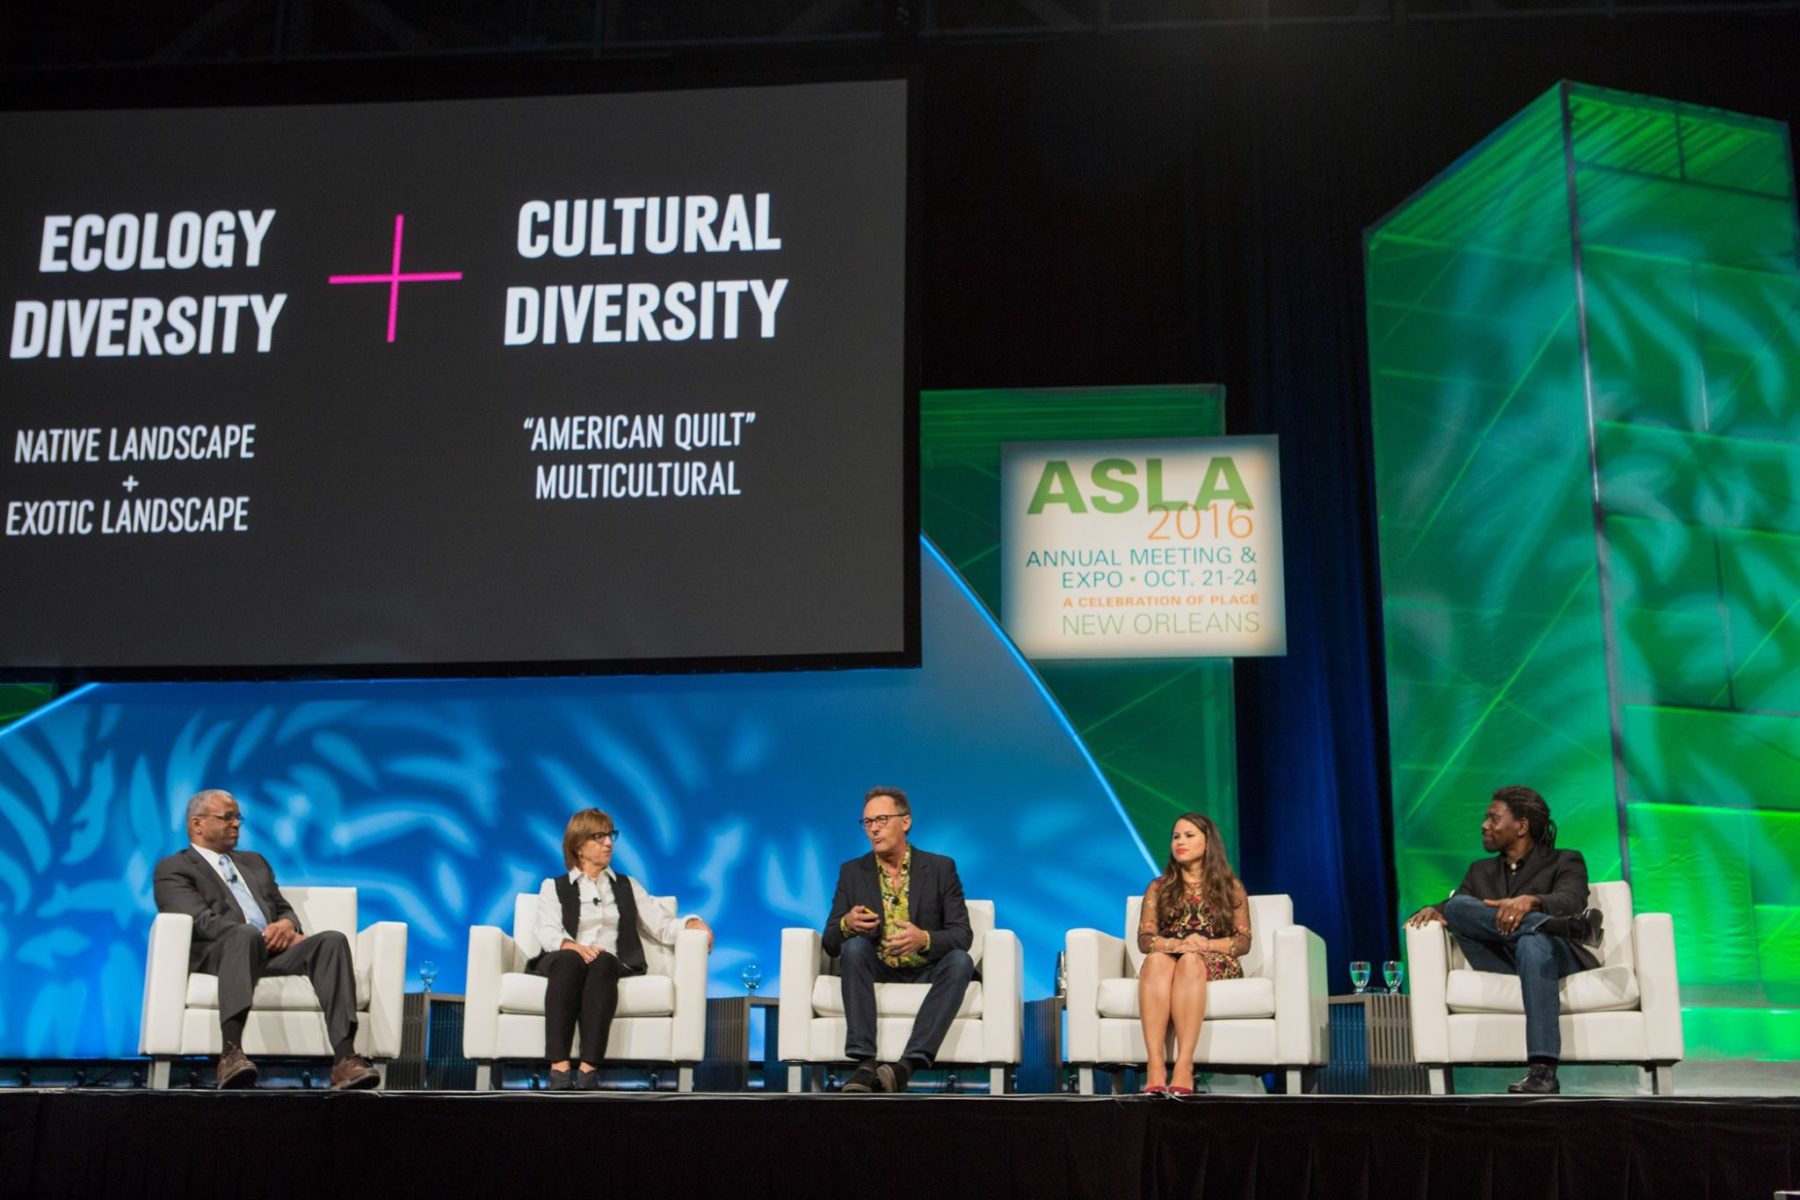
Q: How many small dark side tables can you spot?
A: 4